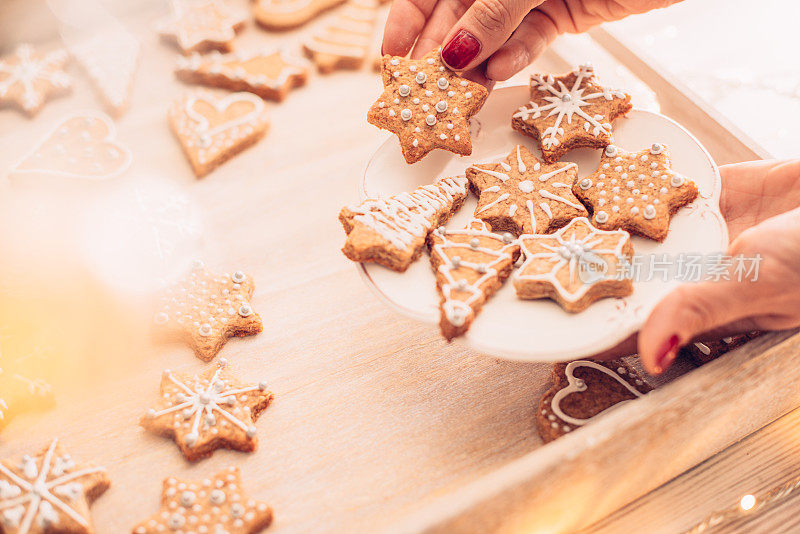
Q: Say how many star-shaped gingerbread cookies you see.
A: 11